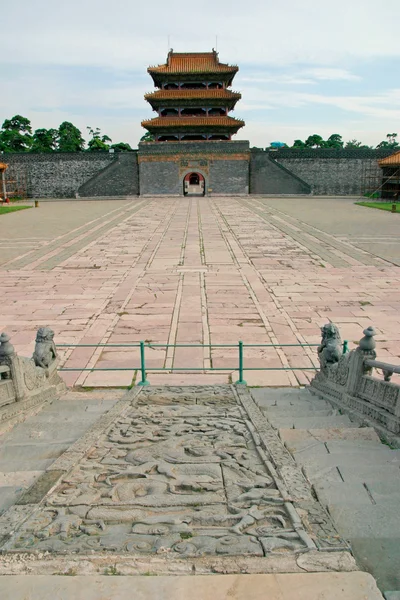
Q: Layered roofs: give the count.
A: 3